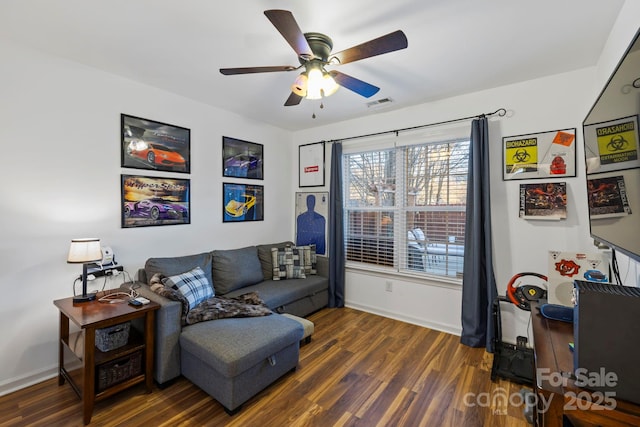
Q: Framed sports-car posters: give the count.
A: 4